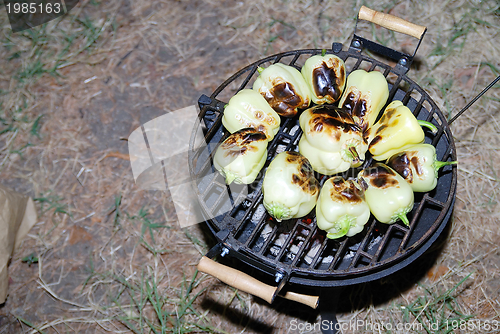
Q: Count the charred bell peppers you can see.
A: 11